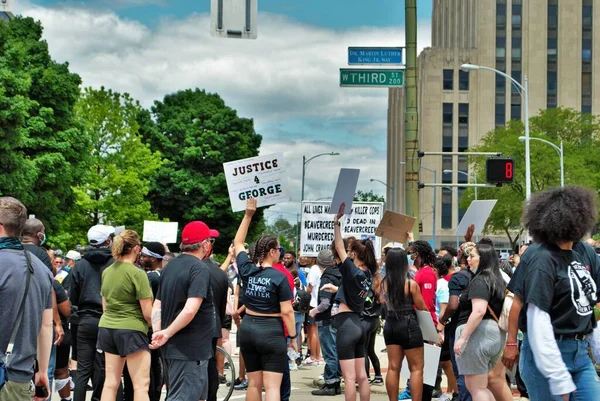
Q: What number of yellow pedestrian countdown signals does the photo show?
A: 0